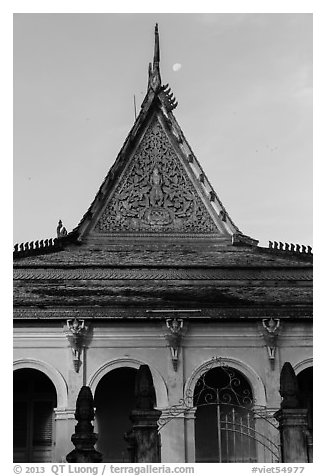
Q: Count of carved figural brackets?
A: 3